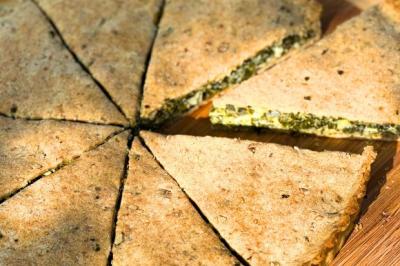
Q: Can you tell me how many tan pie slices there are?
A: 8